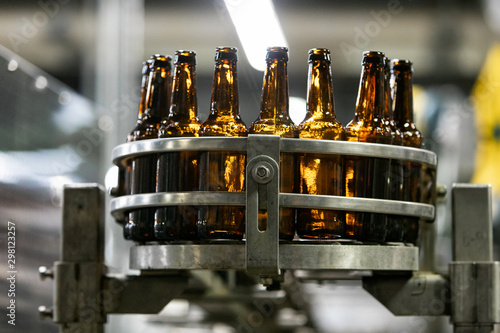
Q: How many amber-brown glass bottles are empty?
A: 9